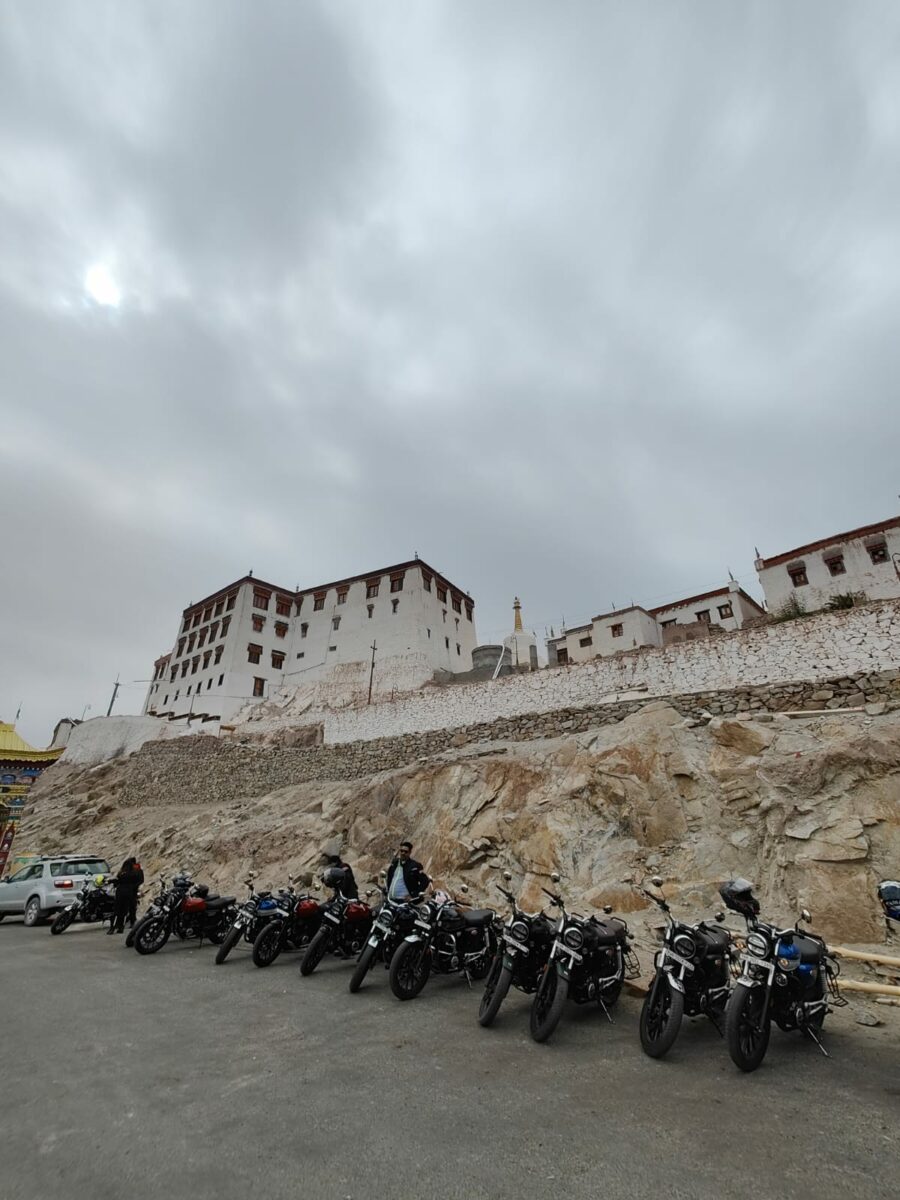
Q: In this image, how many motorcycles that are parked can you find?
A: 12